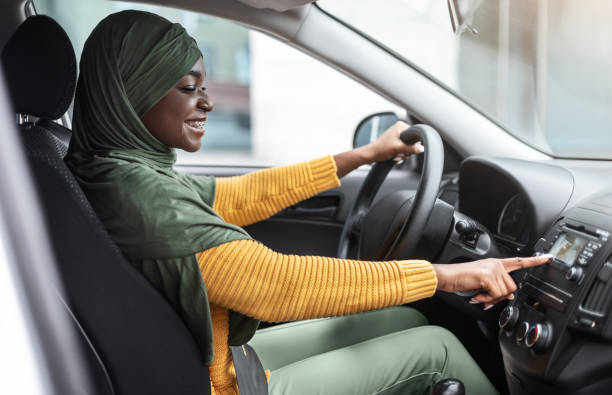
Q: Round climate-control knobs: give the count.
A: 3